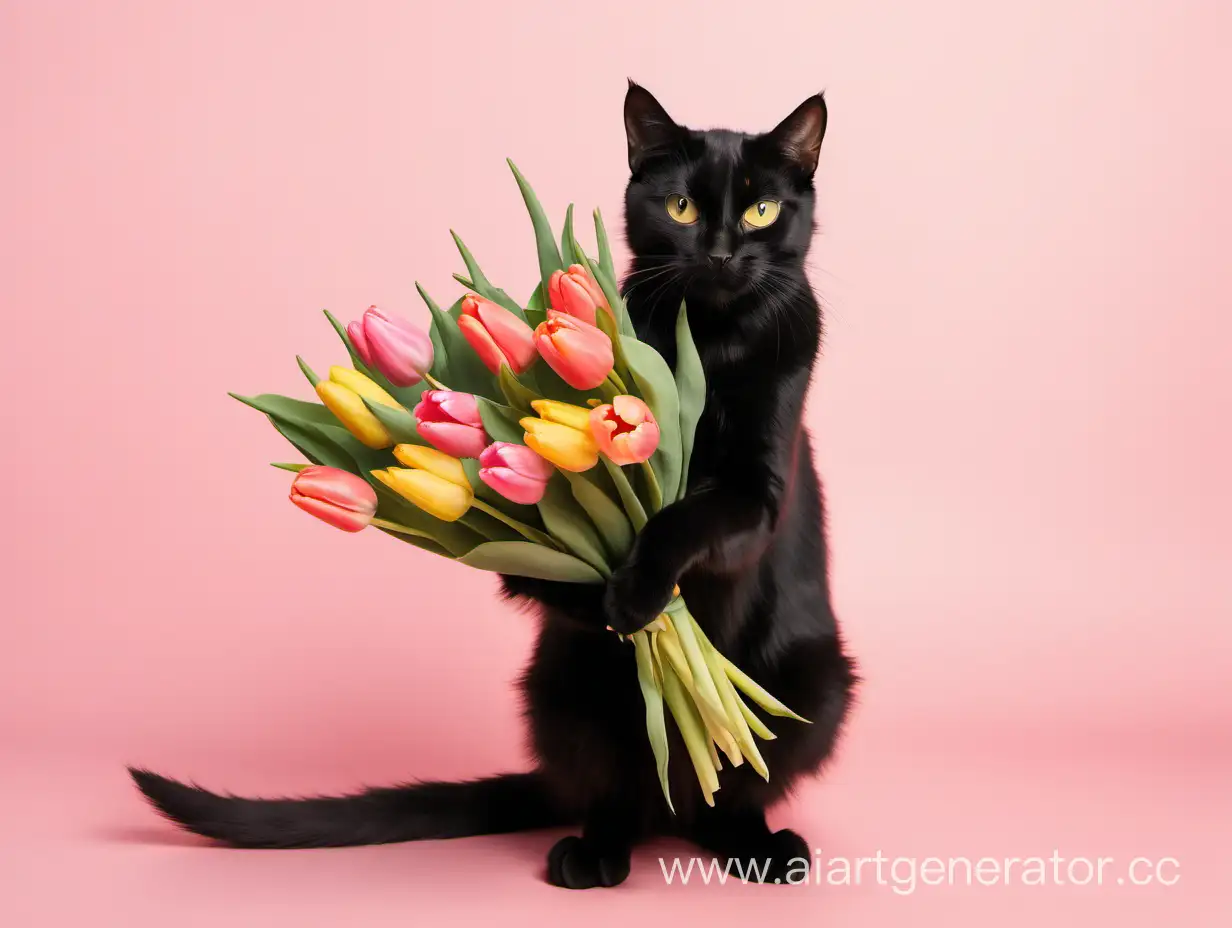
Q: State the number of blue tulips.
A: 0